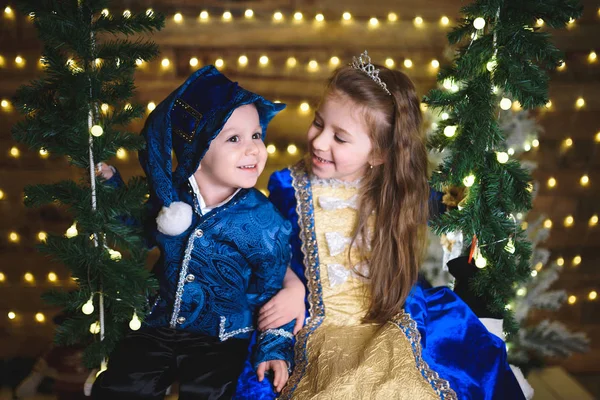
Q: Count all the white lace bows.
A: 3